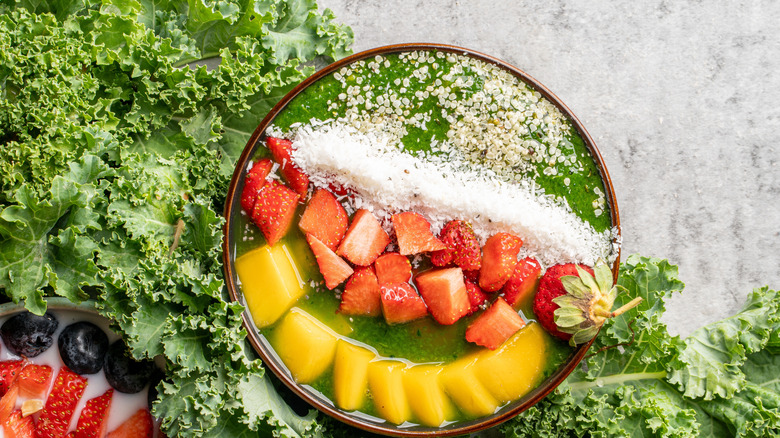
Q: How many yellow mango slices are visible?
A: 7